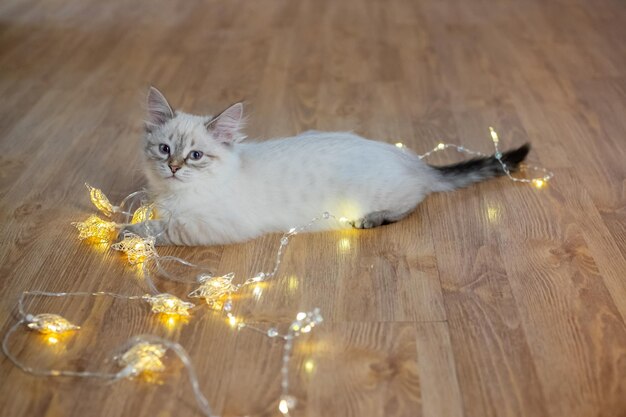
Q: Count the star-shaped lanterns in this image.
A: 8